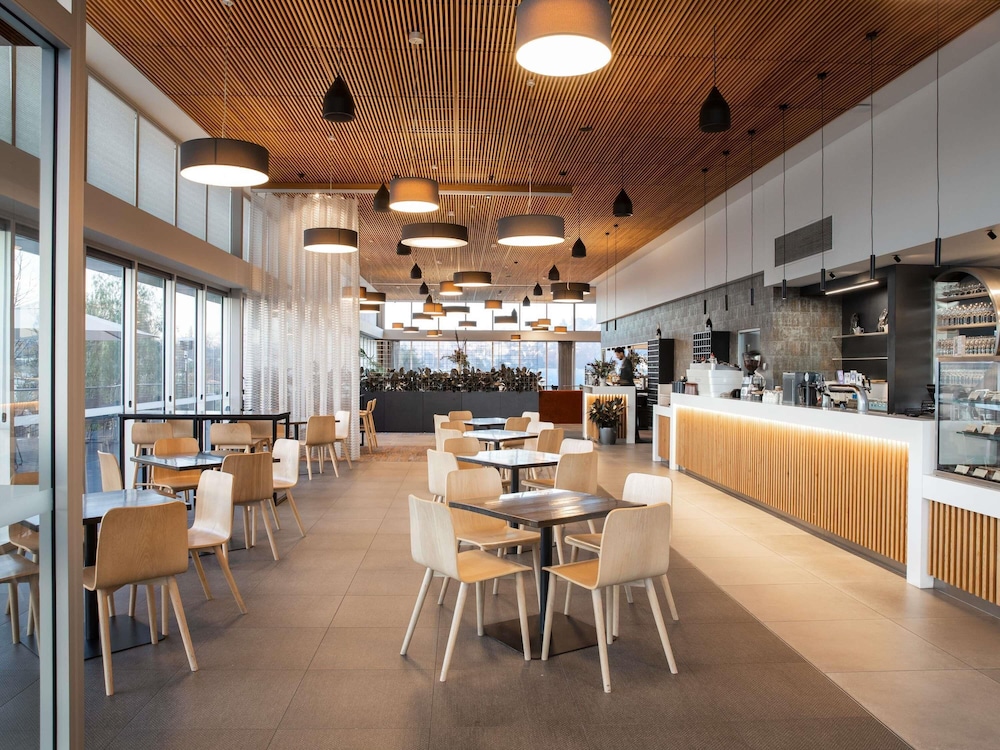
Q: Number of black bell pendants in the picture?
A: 13